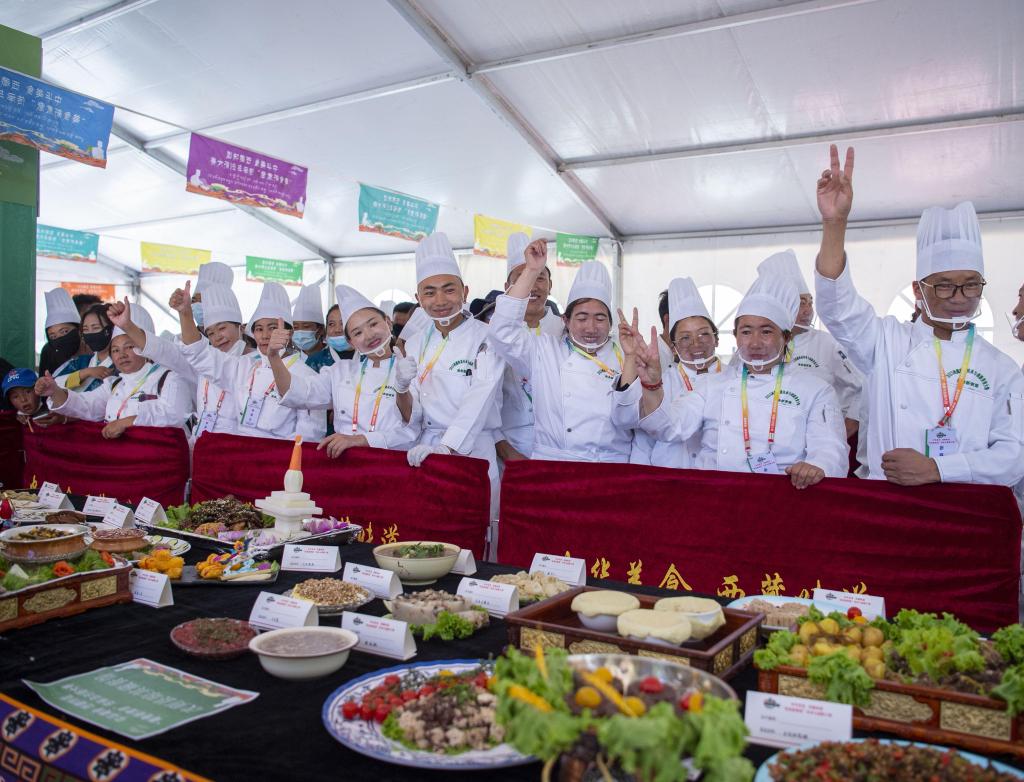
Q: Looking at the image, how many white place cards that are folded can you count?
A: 15